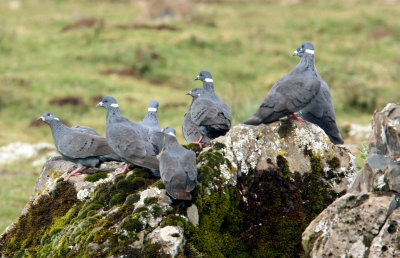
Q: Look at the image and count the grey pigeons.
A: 8